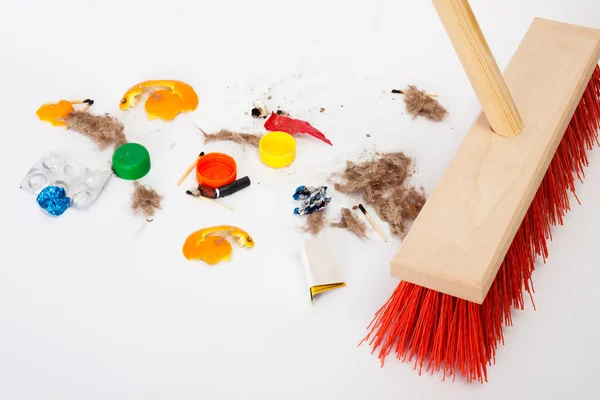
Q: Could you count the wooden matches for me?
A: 6